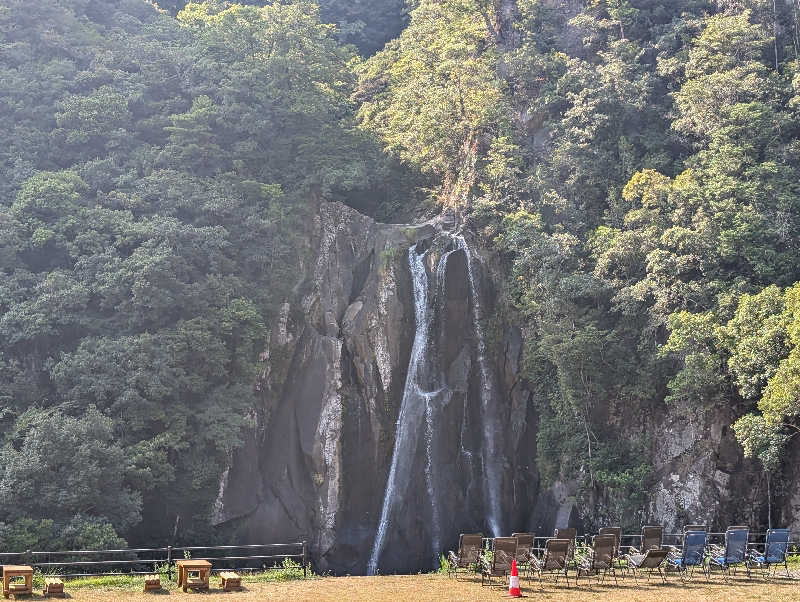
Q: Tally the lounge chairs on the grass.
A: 14